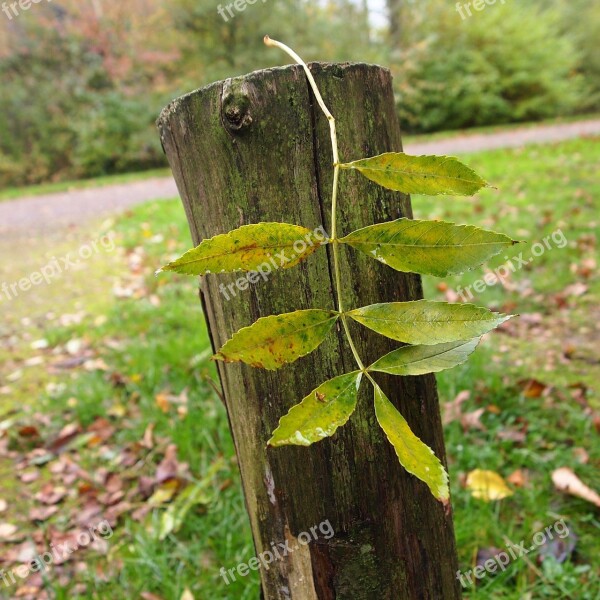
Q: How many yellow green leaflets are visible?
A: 8